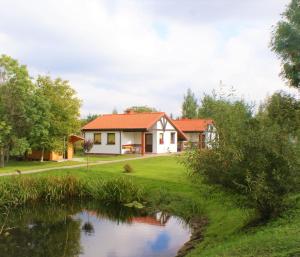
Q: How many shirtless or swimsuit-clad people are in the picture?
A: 0